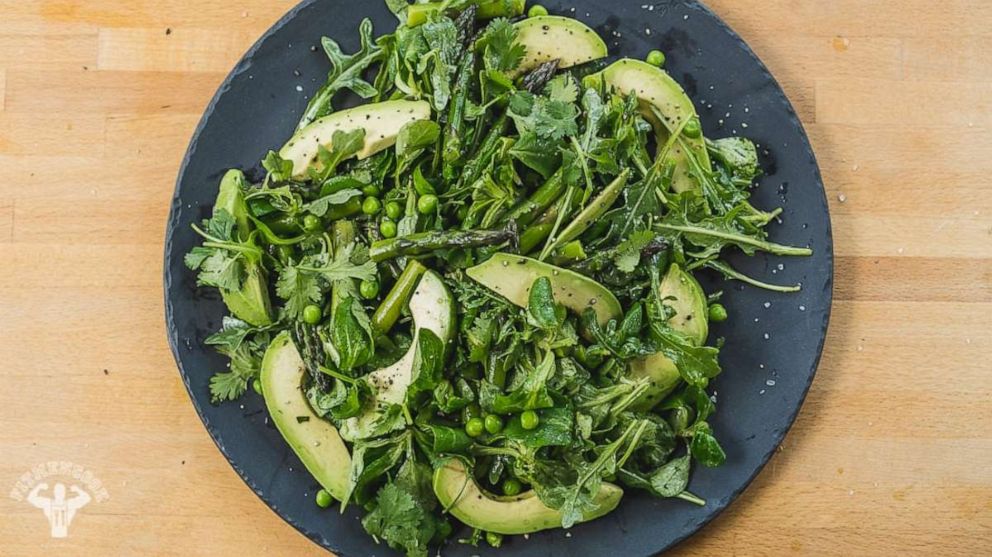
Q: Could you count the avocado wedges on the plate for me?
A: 9